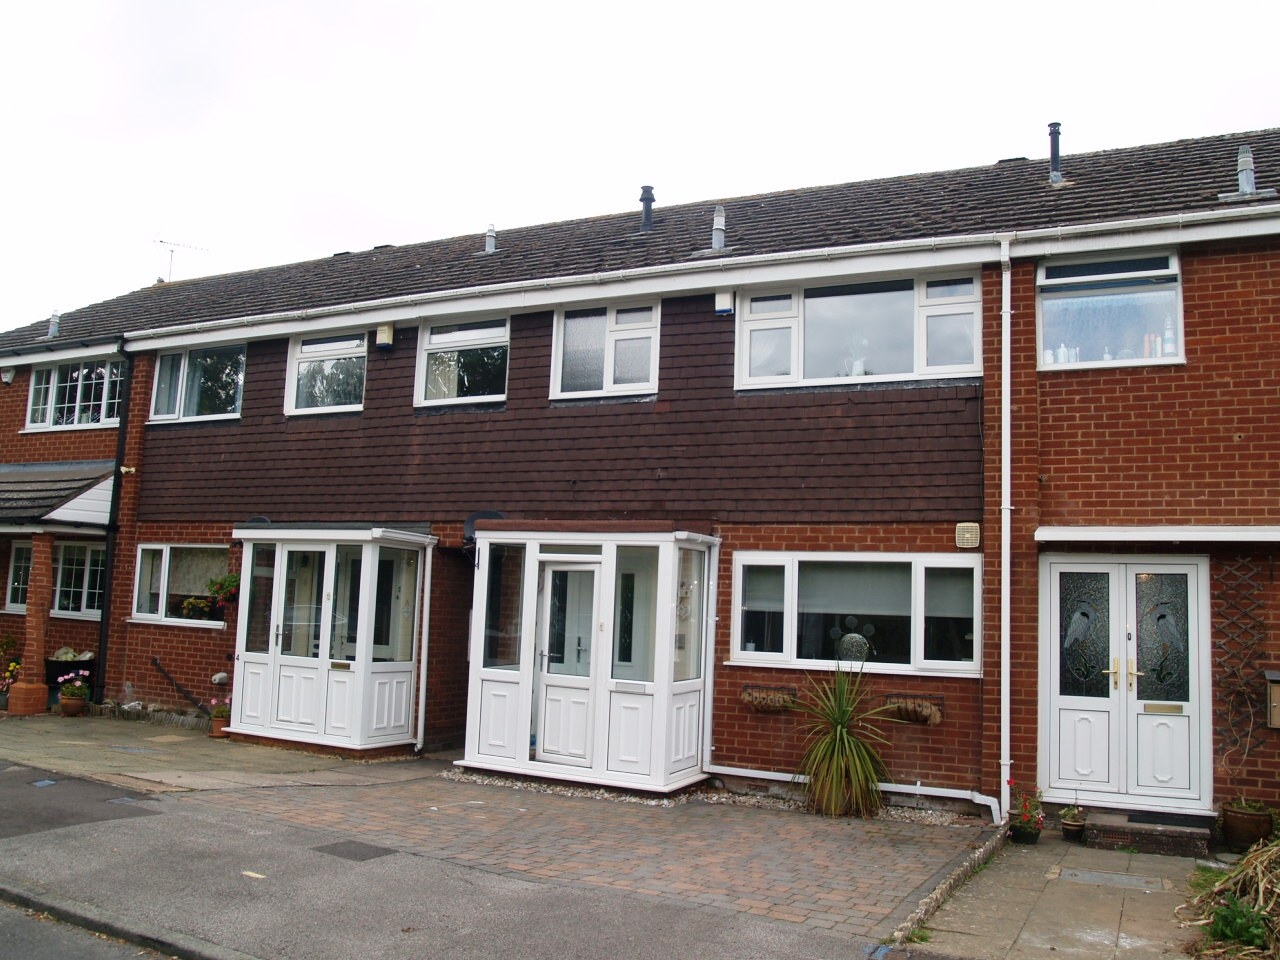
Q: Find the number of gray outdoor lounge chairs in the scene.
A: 0